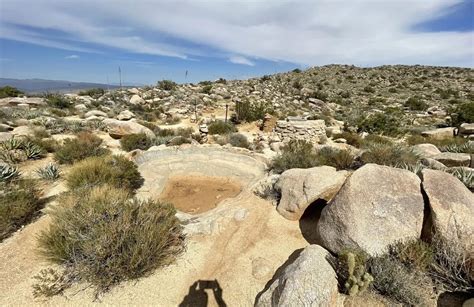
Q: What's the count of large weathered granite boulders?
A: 4